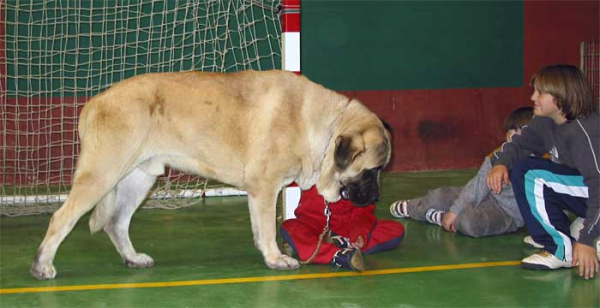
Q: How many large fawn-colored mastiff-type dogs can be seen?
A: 1